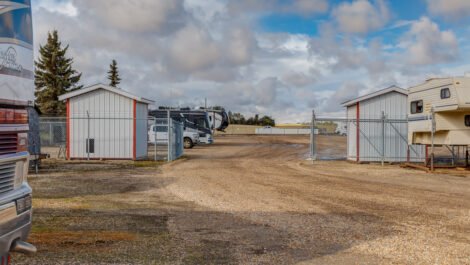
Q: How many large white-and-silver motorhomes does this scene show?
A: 1